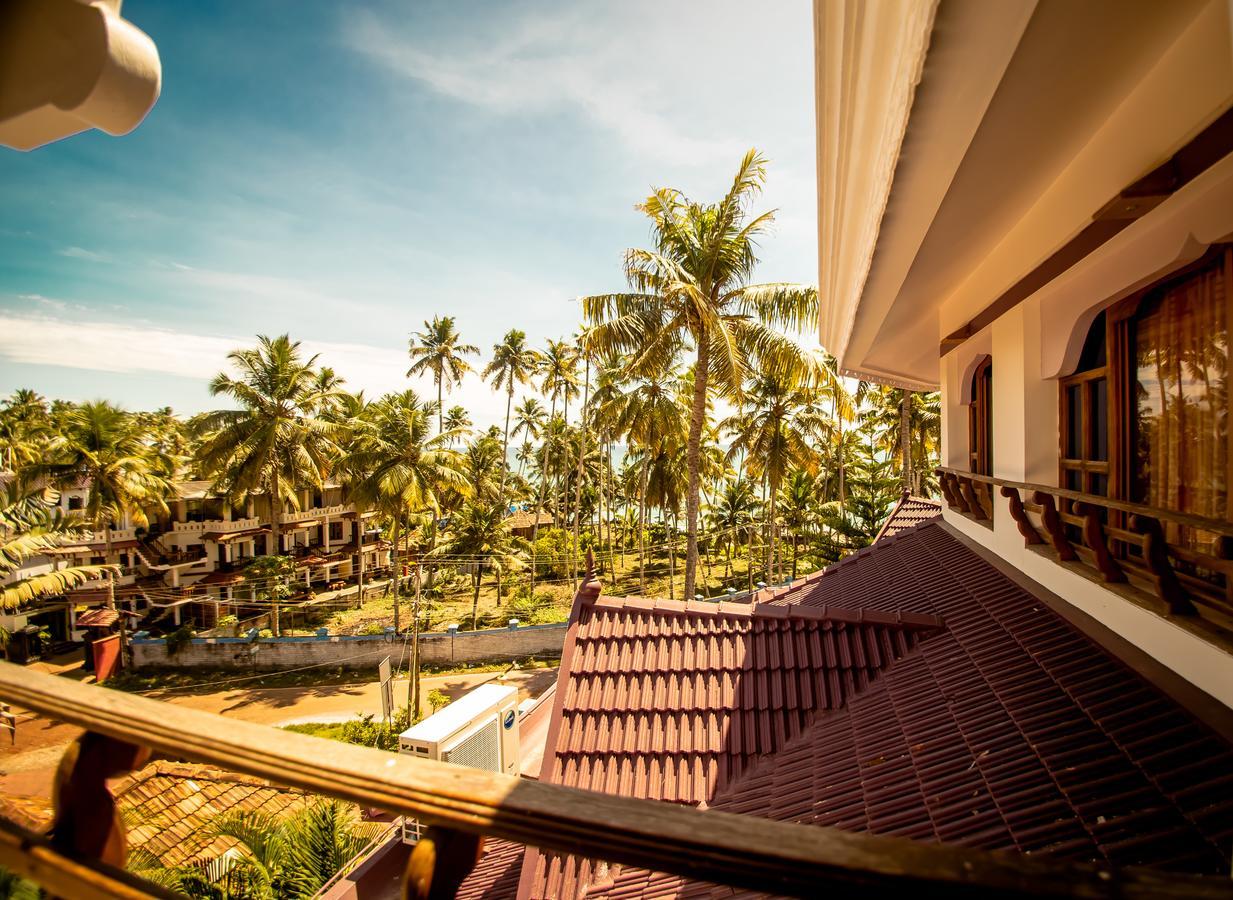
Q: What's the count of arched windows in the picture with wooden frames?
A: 2